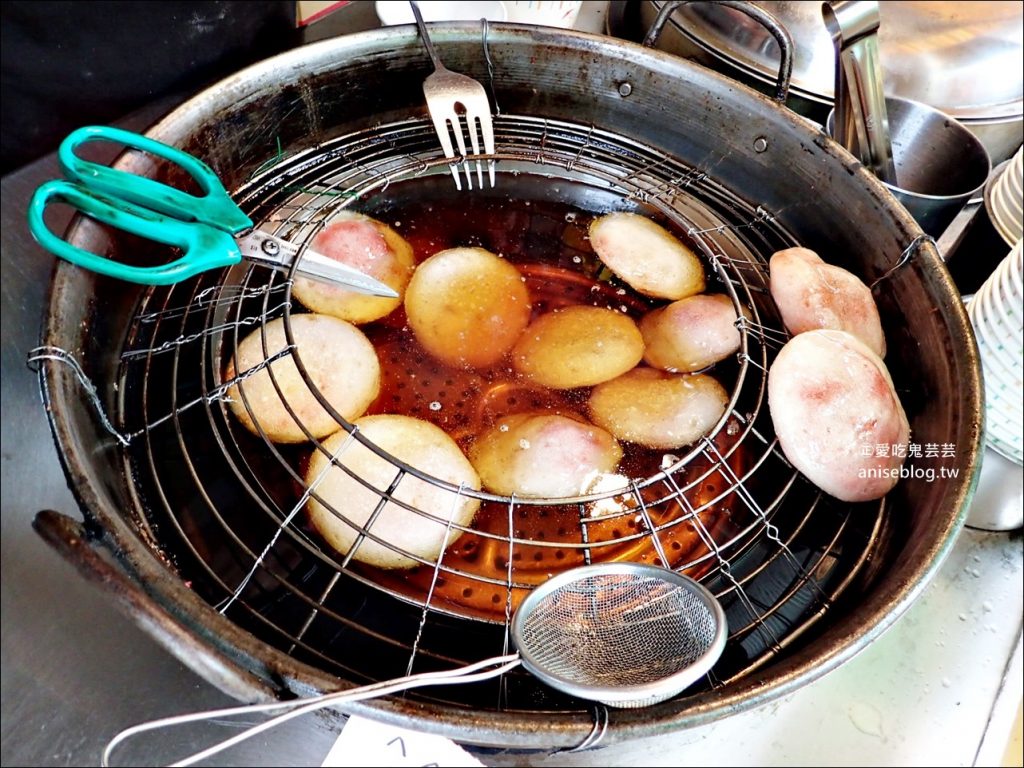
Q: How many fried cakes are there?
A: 11